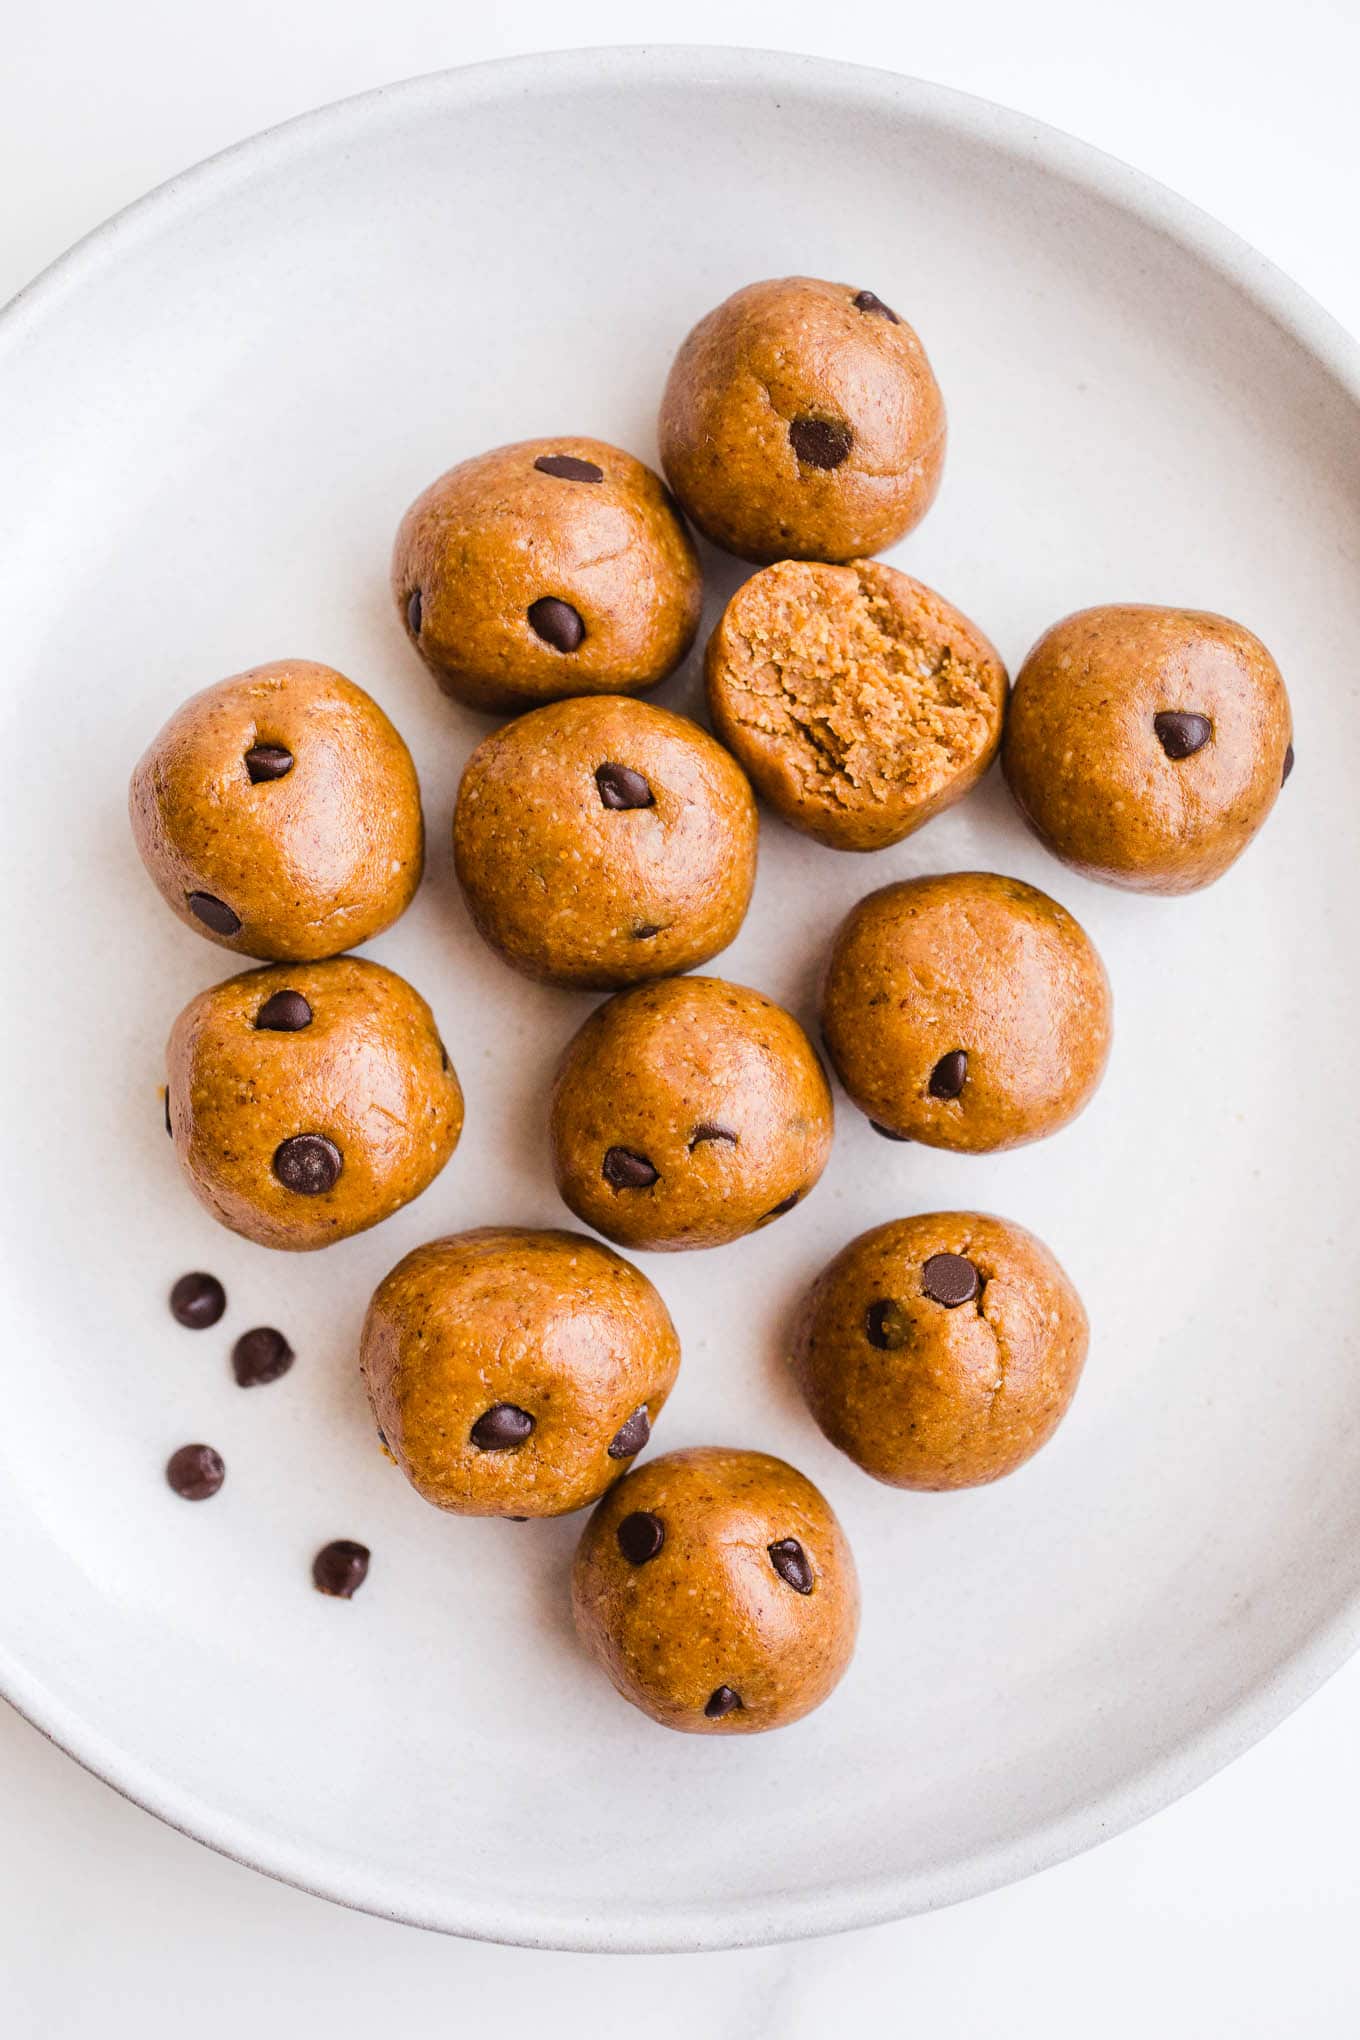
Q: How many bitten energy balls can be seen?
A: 1